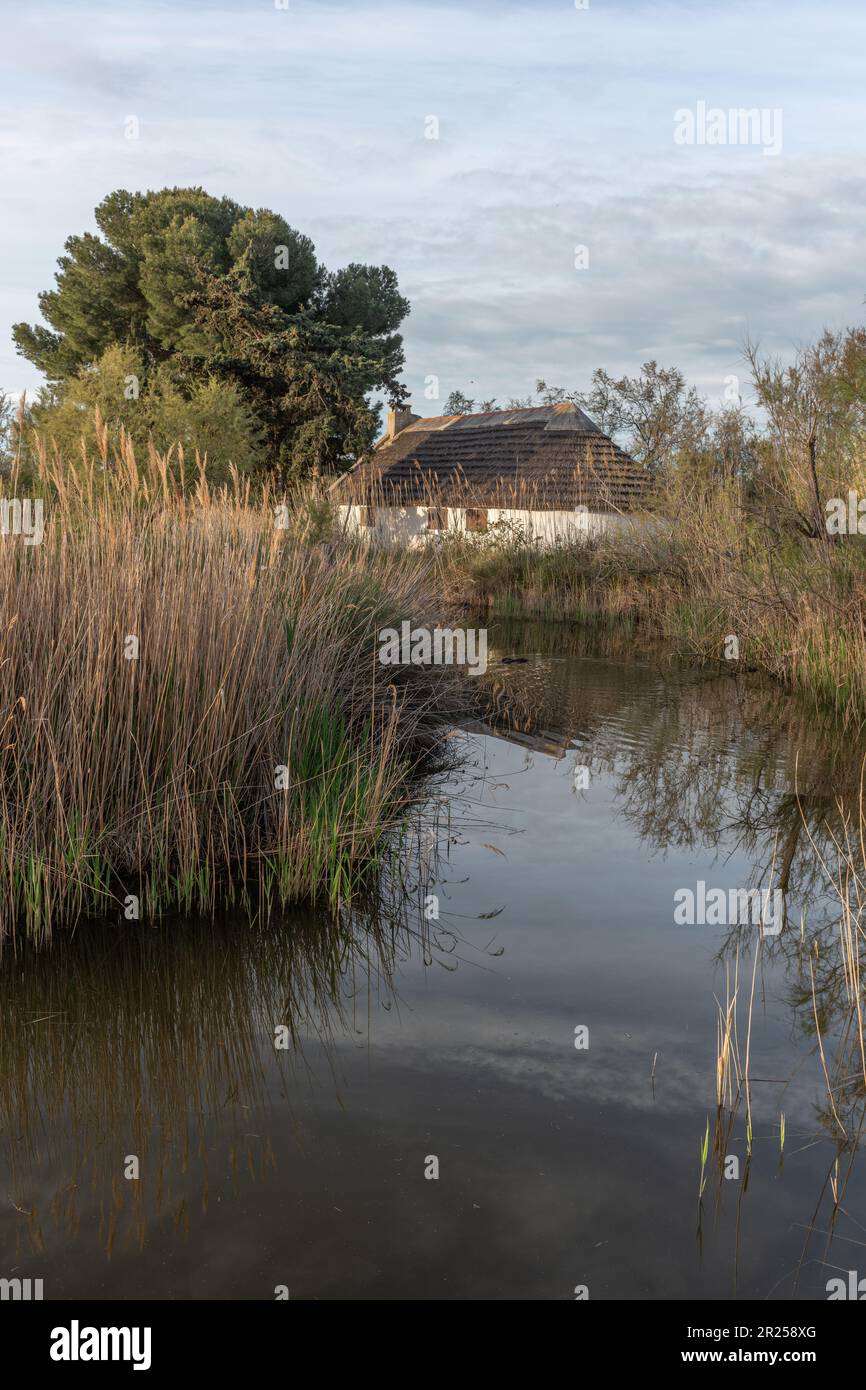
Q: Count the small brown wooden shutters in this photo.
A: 3